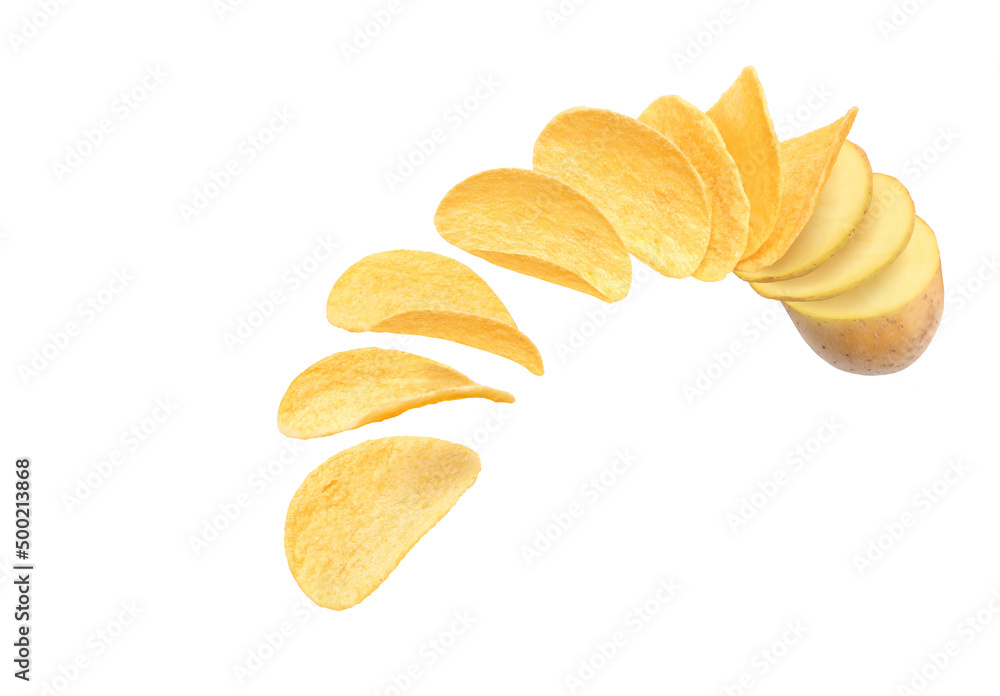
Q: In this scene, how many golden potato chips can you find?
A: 8